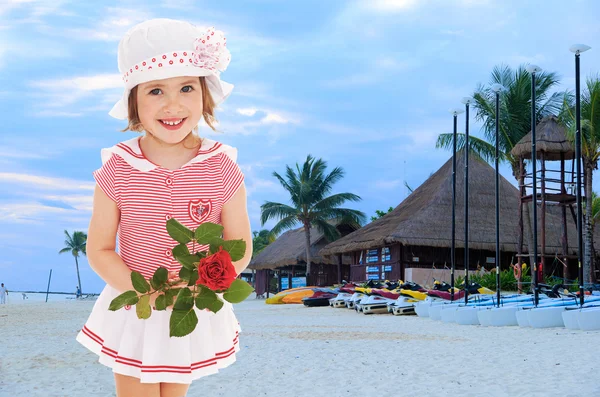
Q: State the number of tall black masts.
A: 5